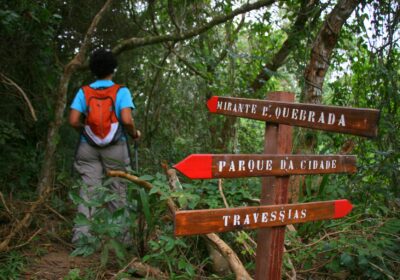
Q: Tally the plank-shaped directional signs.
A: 3